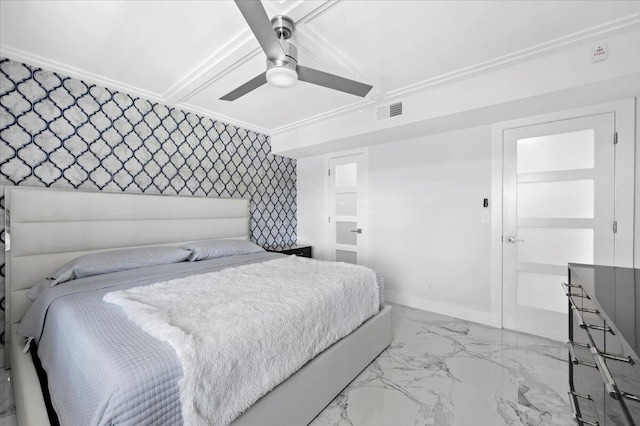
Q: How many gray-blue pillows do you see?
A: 2